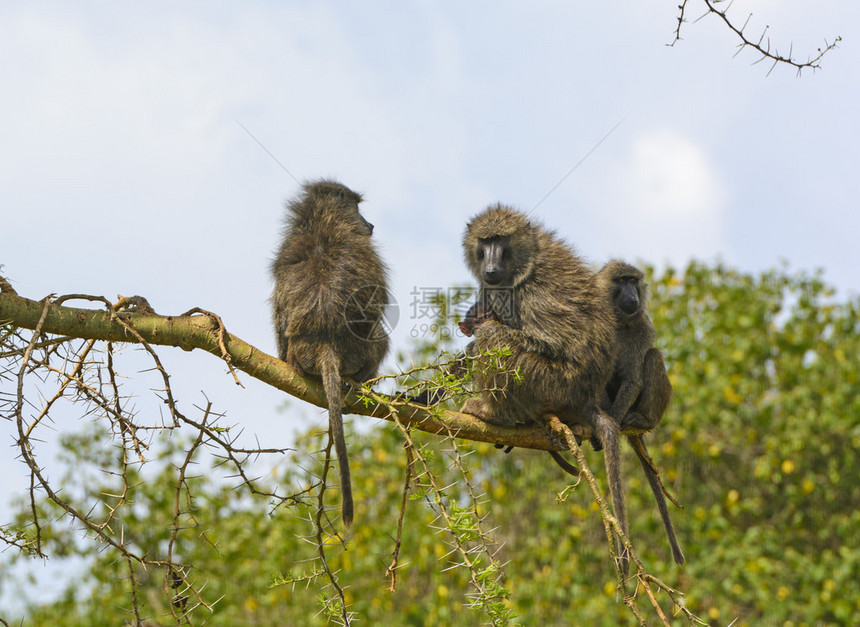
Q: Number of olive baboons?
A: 4